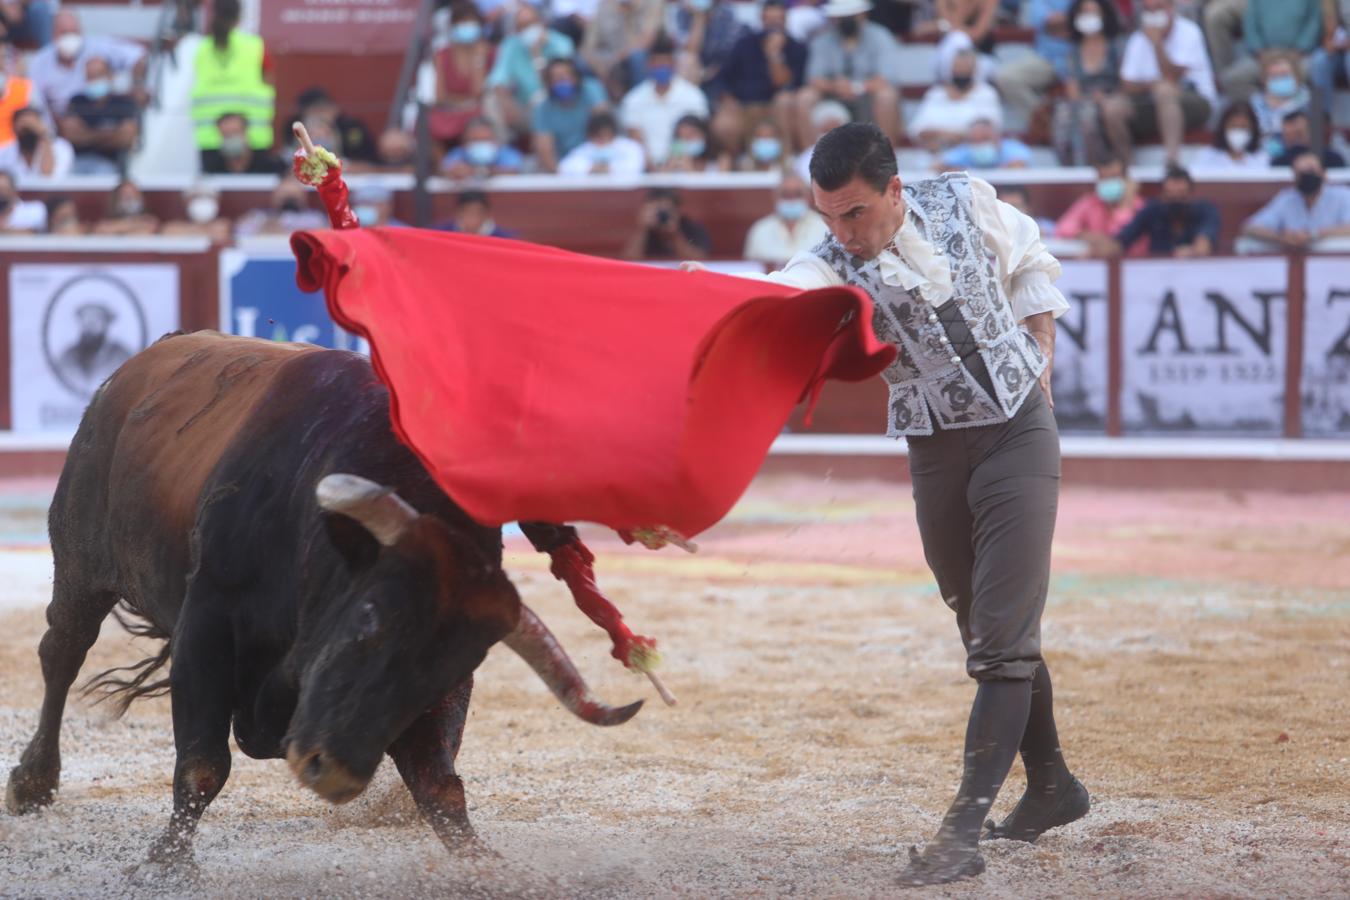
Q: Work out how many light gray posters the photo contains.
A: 4